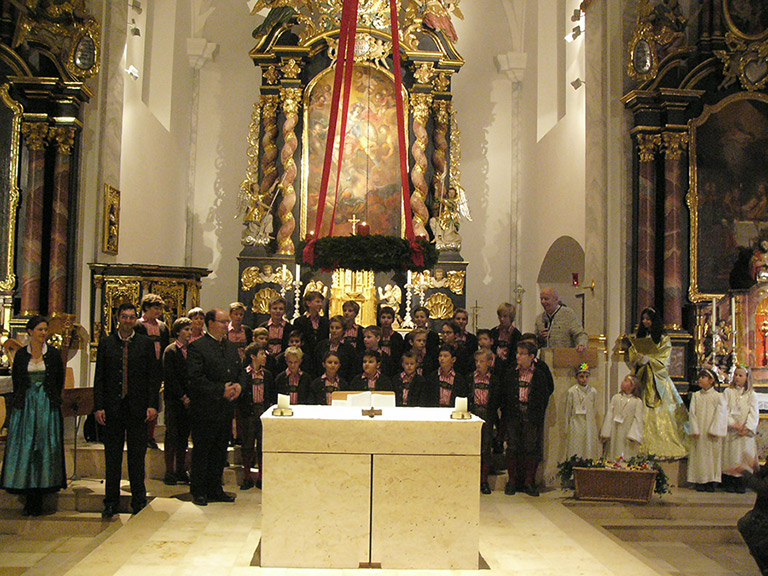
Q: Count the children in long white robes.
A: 4